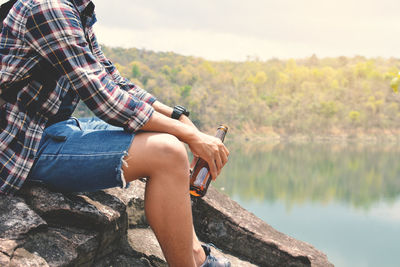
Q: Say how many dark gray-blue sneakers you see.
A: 1